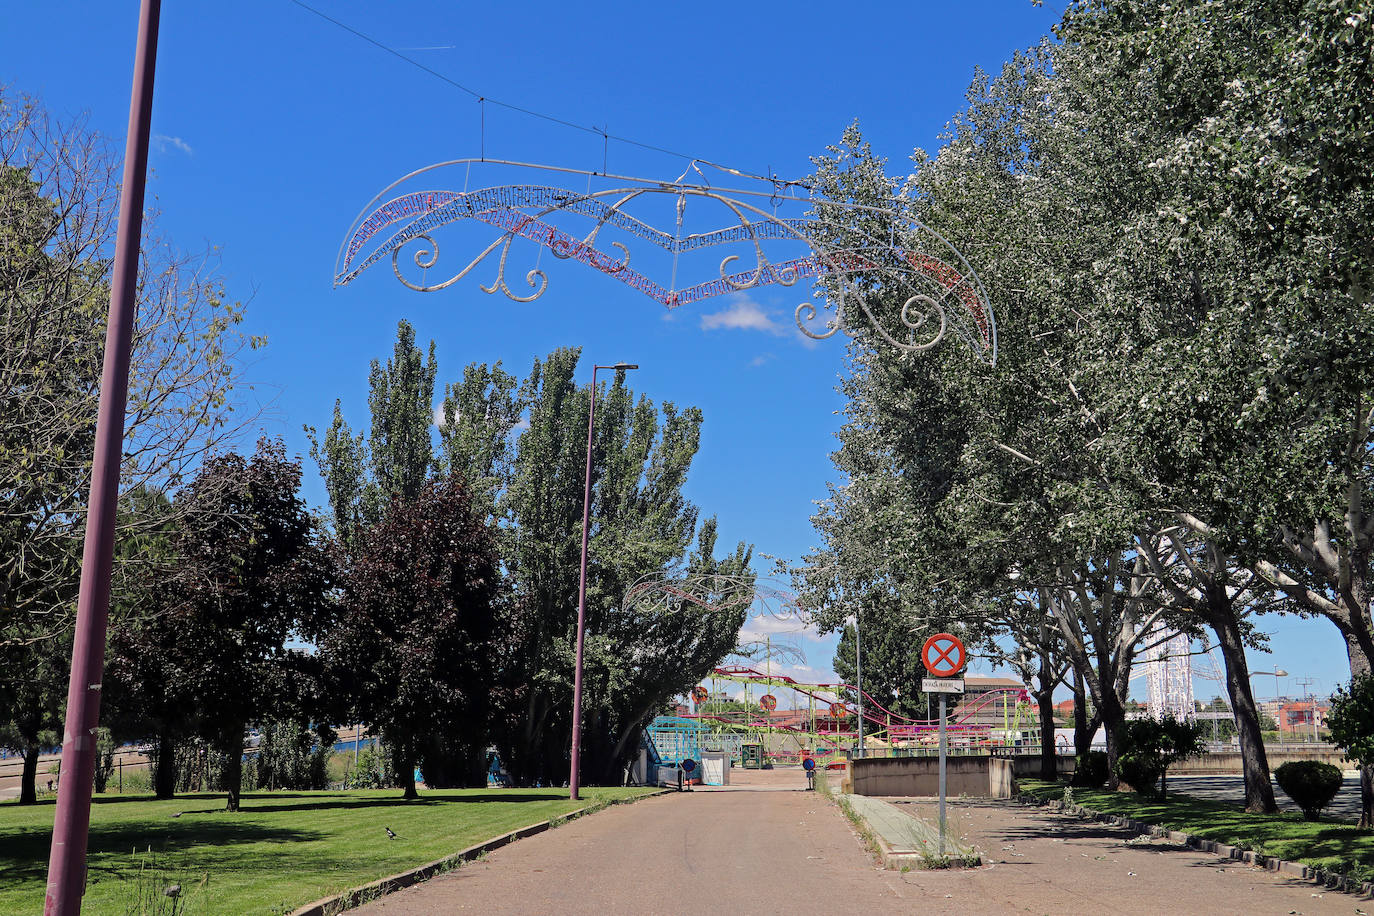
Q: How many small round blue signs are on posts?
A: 2